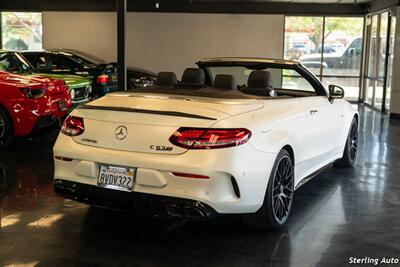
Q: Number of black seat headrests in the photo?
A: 4